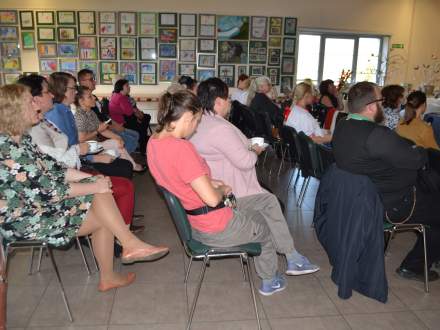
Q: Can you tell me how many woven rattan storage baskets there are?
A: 0